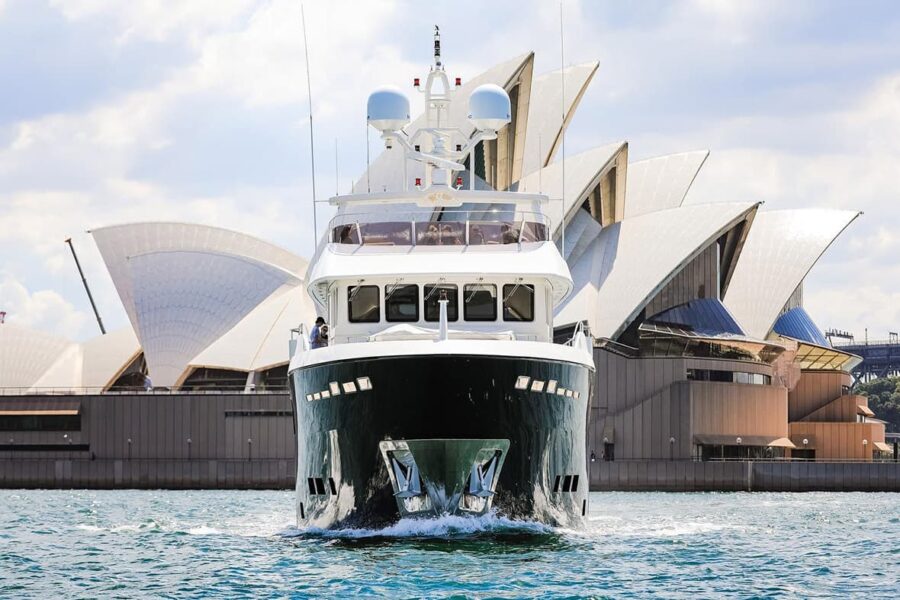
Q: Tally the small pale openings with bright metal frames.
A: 12